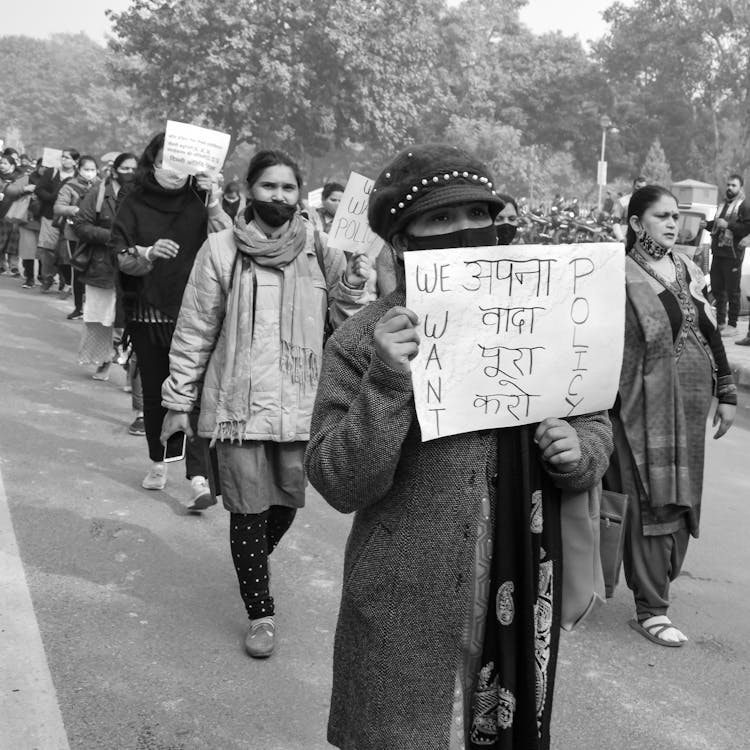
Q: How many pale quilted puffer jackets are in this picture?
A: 1